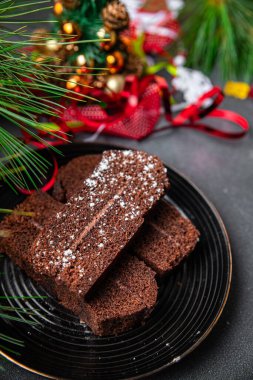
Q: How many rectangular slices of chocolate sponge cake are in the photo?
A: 3